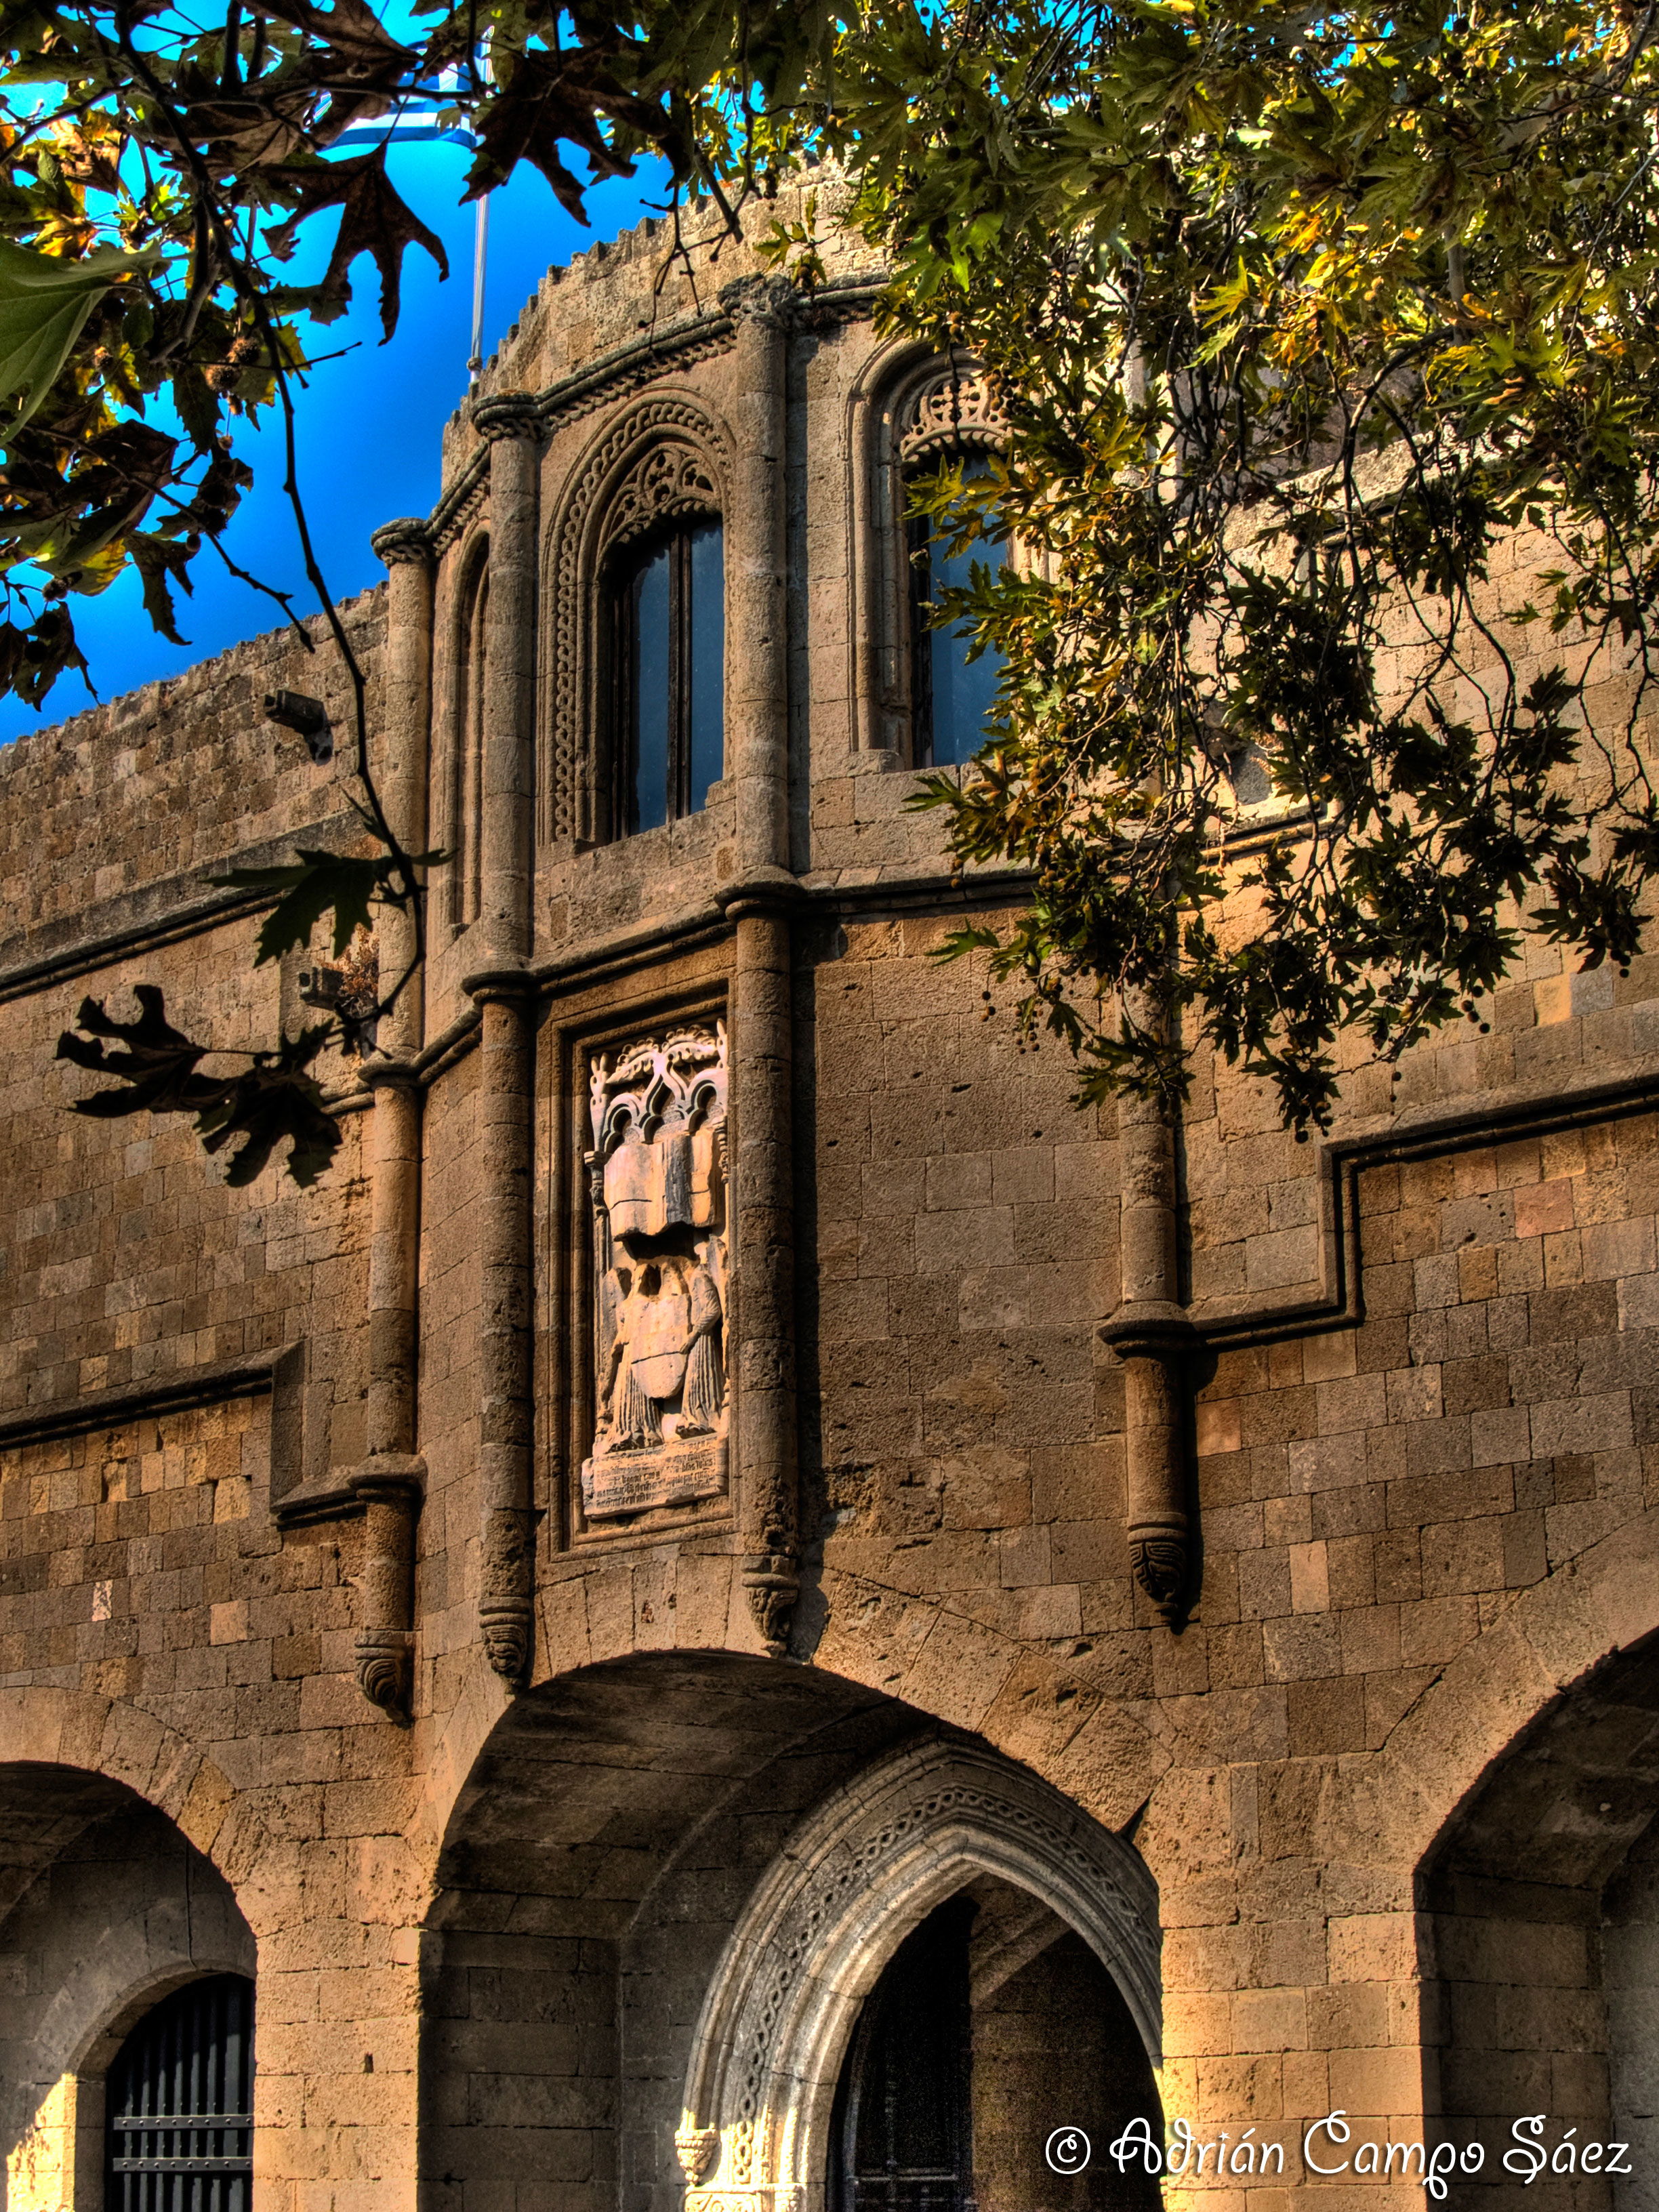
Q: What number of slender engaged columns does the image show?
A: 4